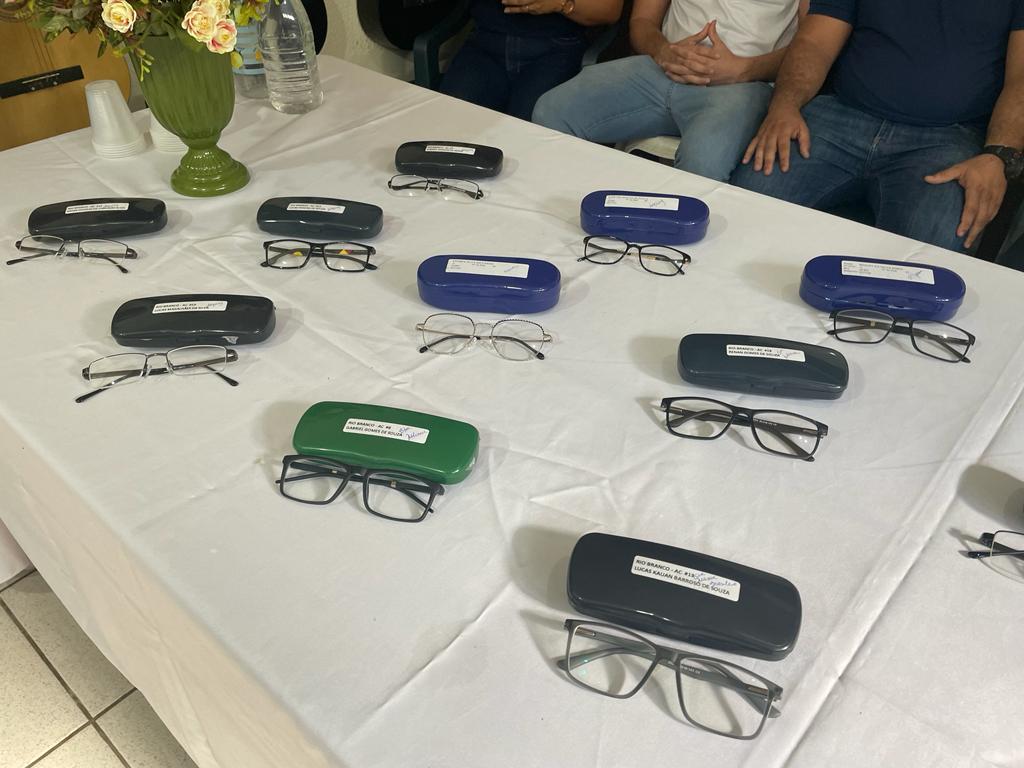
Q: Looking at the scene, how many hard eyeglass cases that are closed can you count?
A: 10